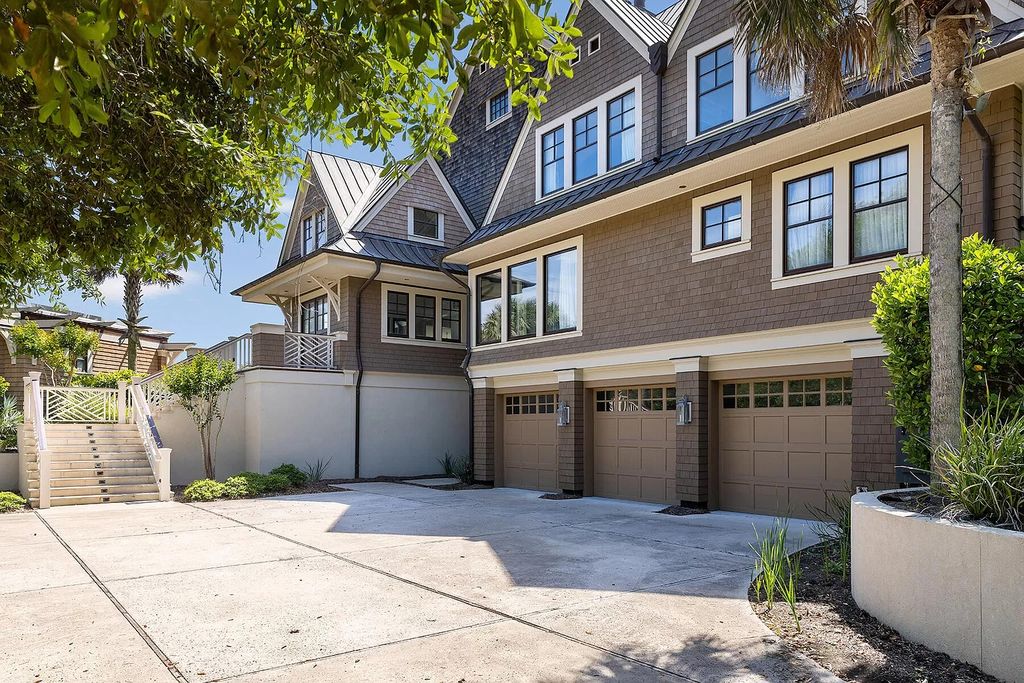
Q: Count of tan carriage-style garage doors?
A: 3